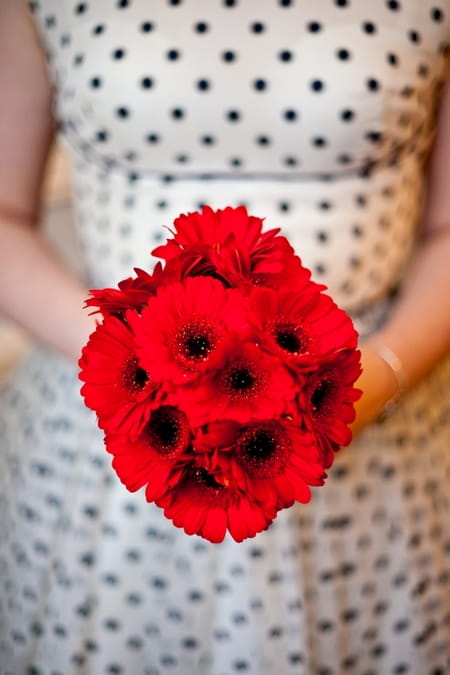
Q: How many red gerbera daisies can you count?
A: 11